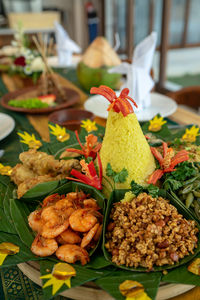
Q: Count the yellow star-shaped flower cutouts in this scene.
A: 10